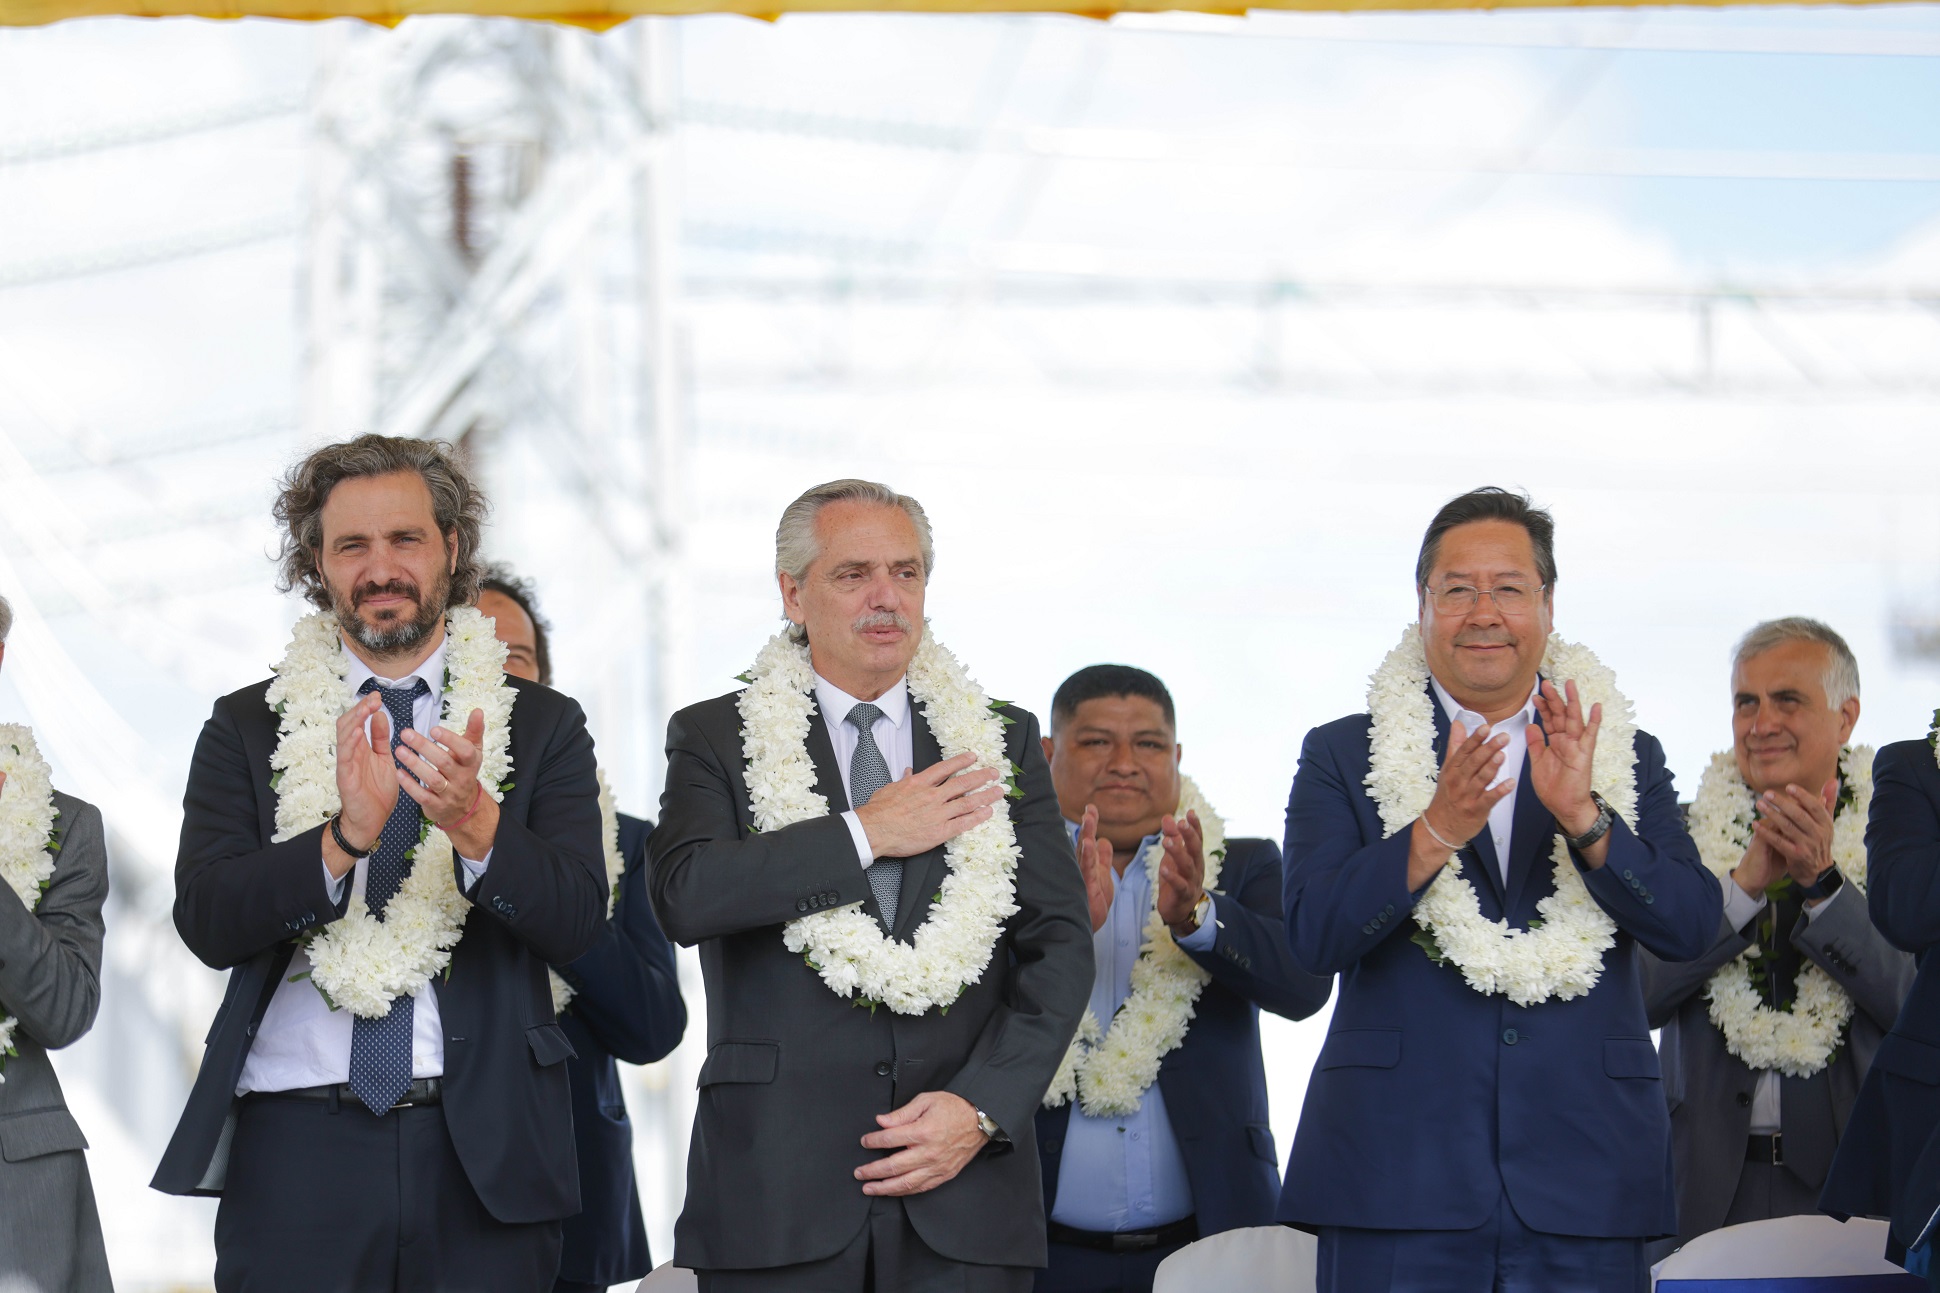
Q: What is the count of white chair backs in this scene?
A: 3